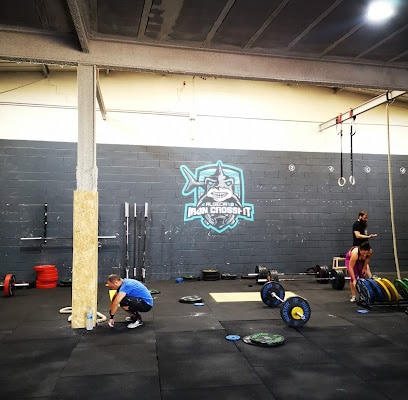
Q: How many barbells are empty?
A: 4